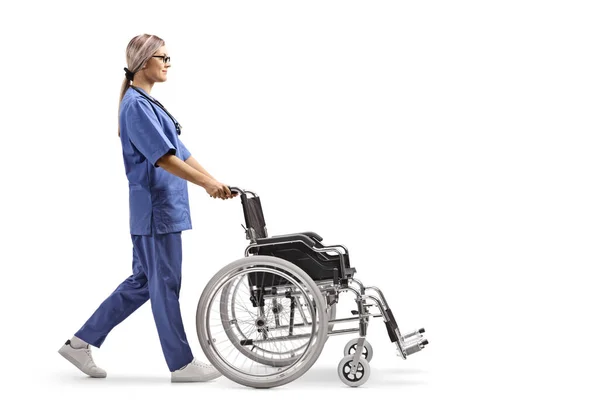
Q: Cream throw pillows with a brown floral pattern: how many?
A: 0